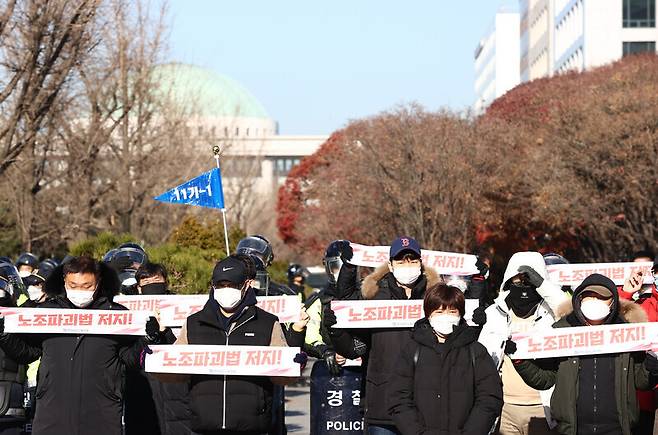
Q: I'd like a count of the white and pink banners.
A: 8